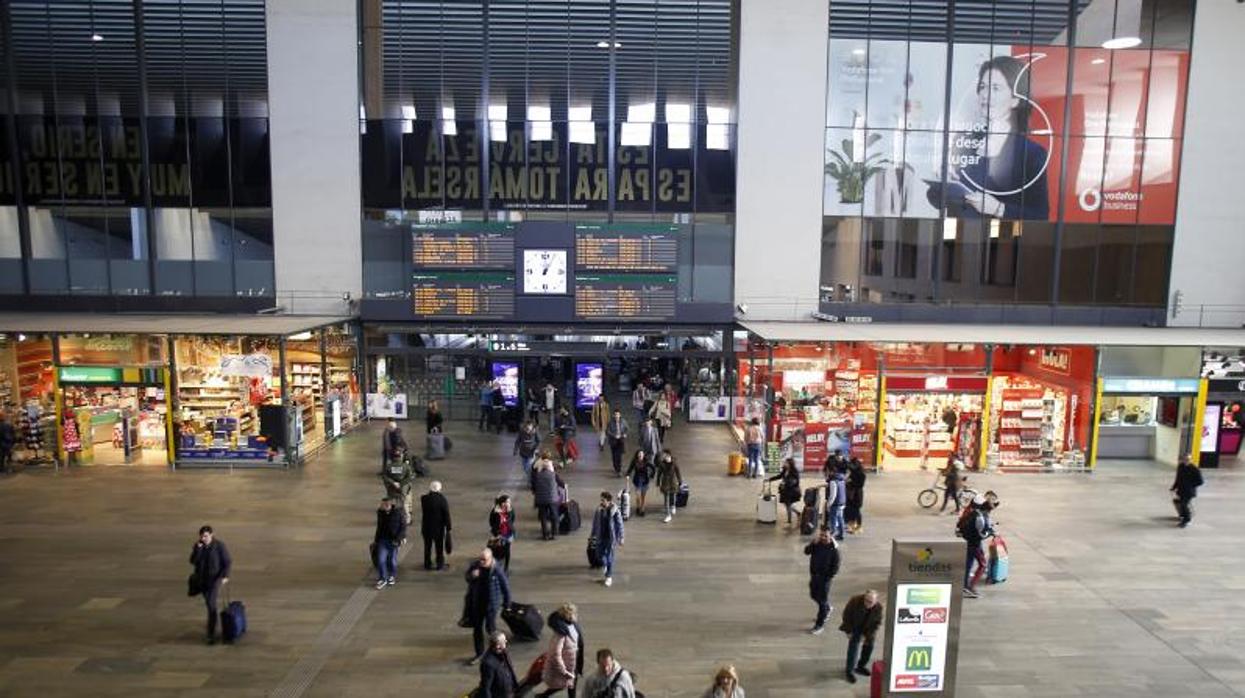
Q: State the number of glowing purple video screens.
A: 2